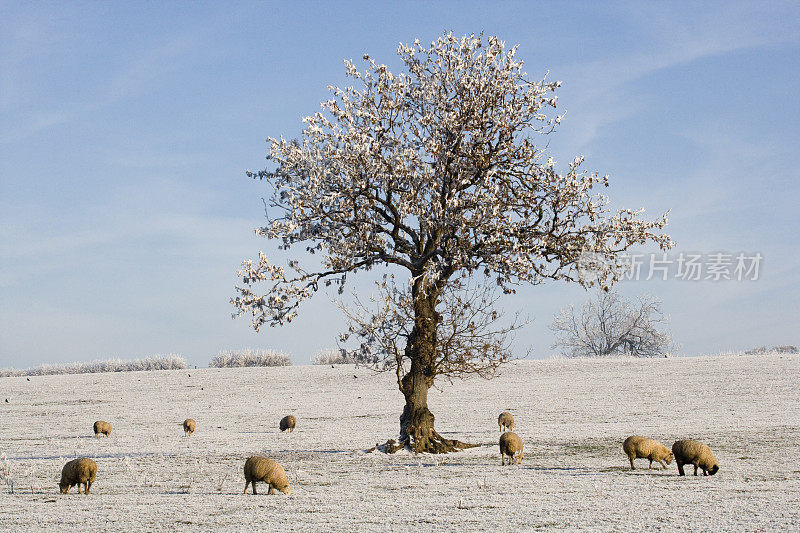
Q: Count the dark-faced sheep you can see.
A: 1